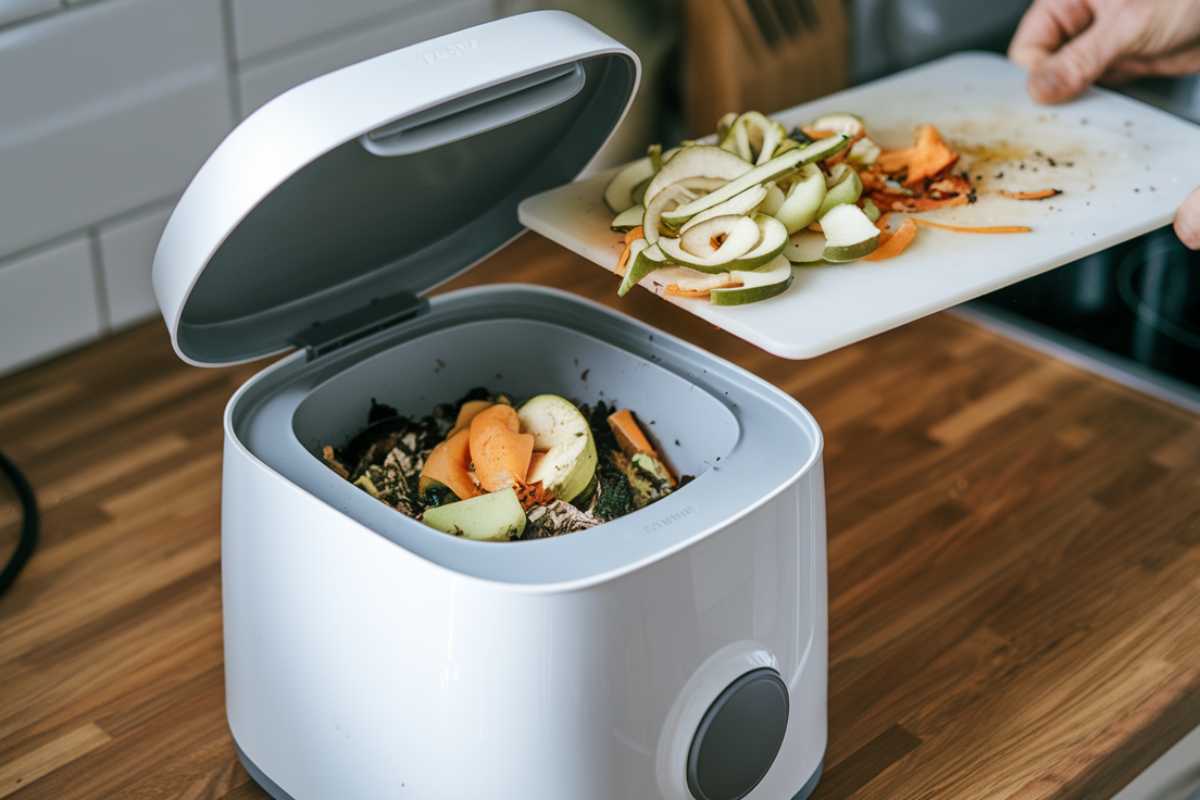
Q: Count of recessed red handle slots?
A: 0